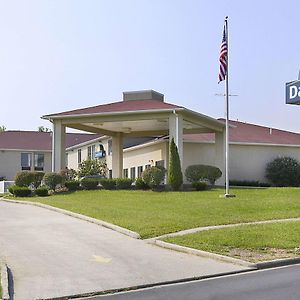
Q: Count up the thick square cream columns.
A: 4